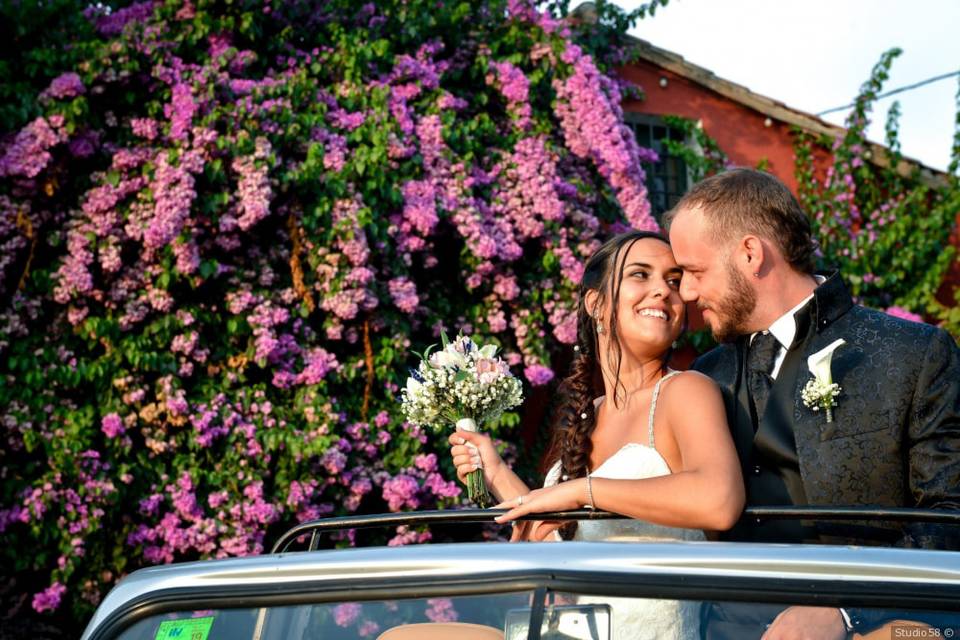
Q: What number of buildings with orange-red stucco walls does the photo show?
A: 1